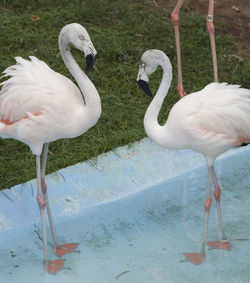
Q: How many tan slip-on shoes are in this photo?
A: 0